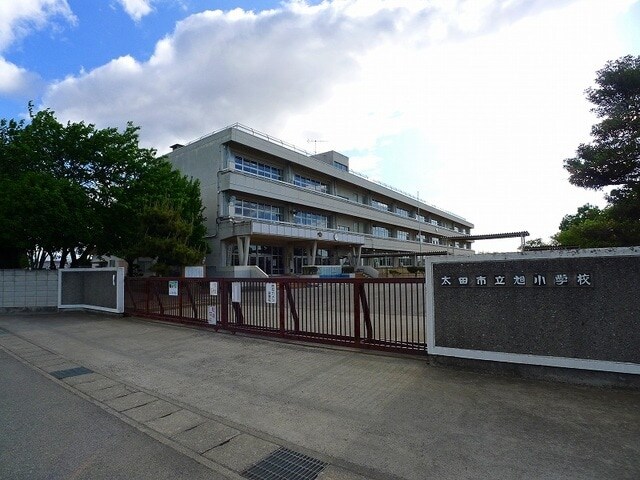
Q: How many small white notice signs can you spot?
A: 5